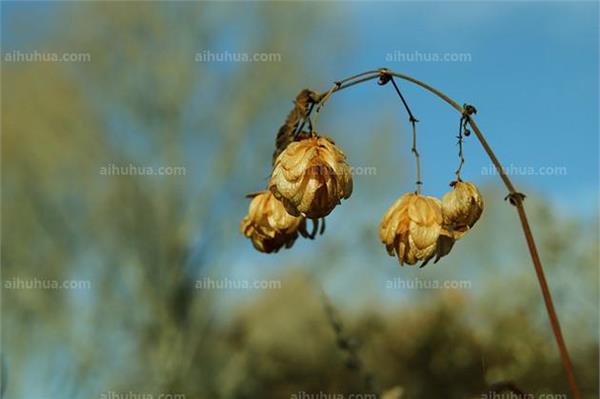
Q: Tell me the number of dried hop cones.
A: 4